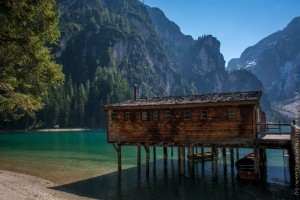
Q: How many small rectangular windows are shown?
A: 8